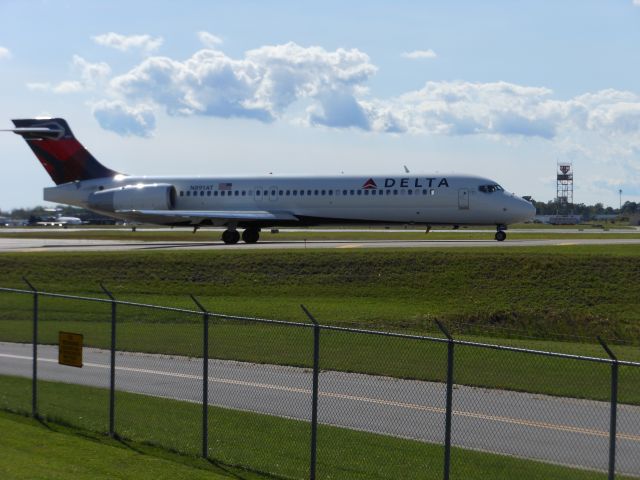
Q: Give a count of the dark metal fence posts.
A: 6